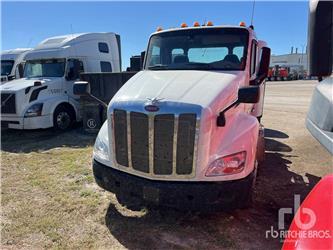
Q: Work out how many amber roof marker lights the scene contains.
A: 5